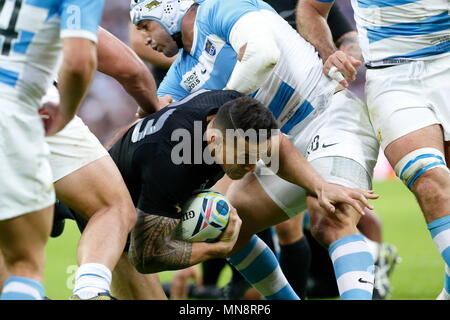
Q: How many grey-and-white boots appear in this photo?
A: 1